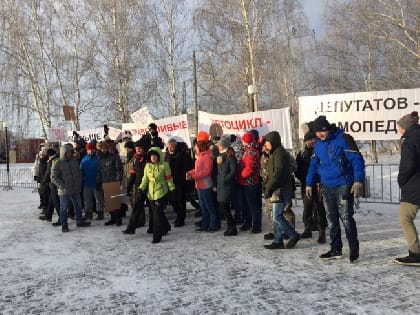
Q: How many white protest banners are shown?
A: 4